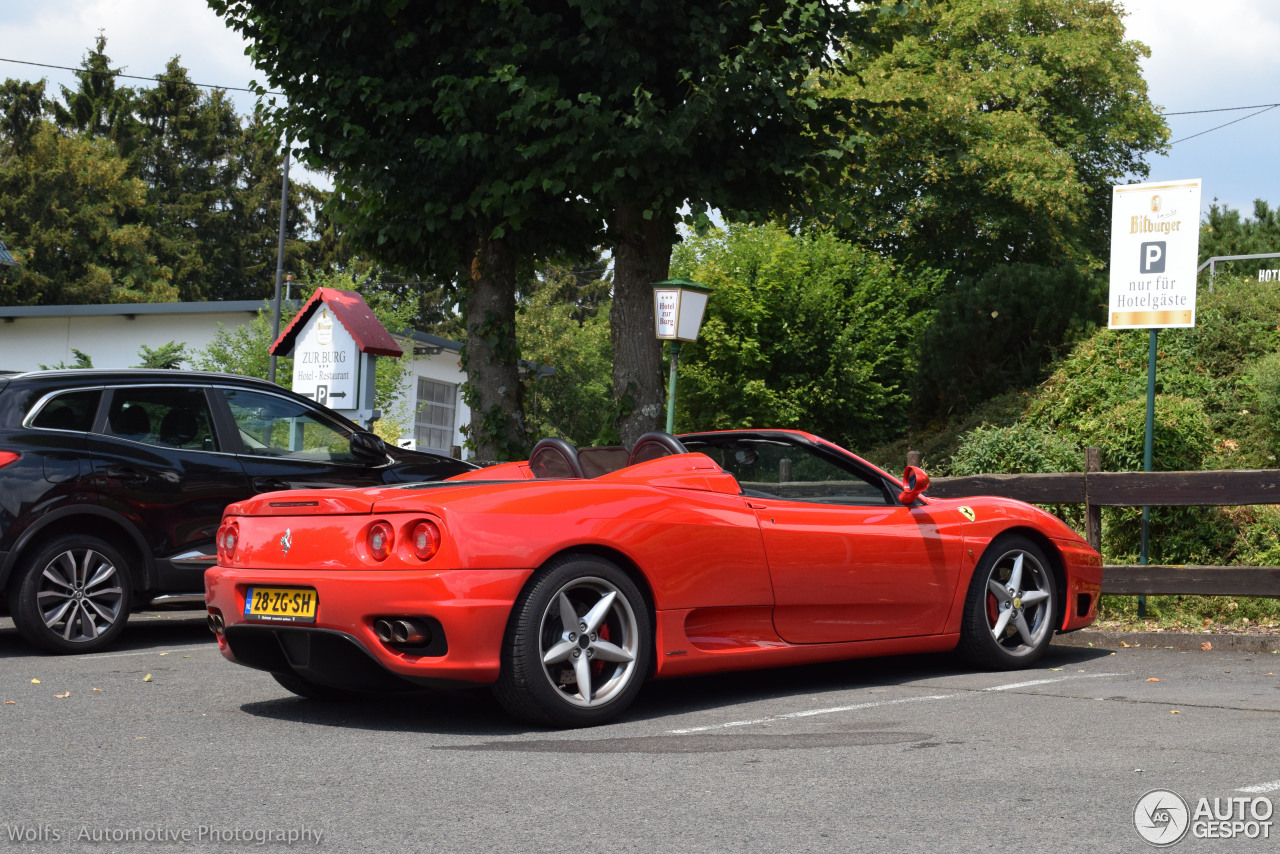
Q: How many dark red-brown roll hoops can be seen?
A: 2